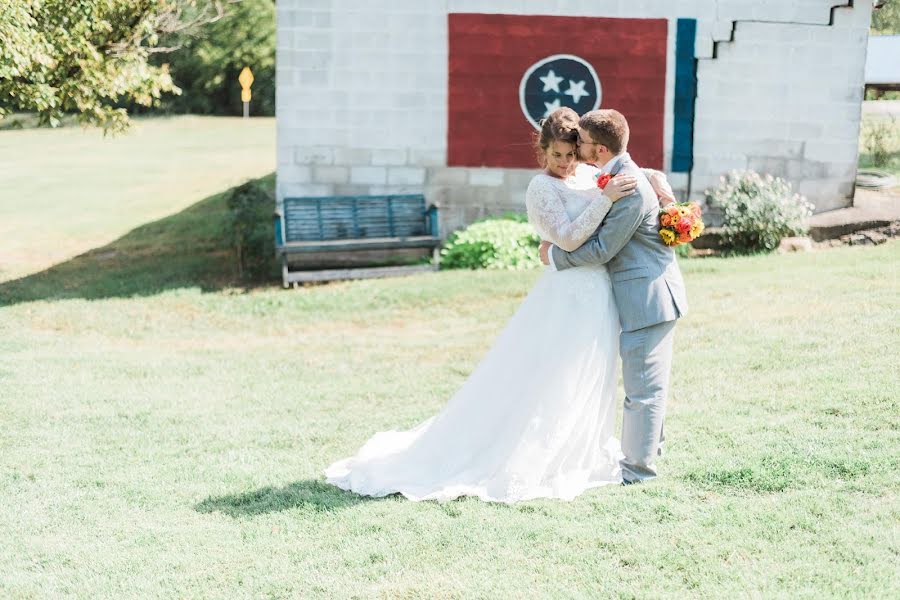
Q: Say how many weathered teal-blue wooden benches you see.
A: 1